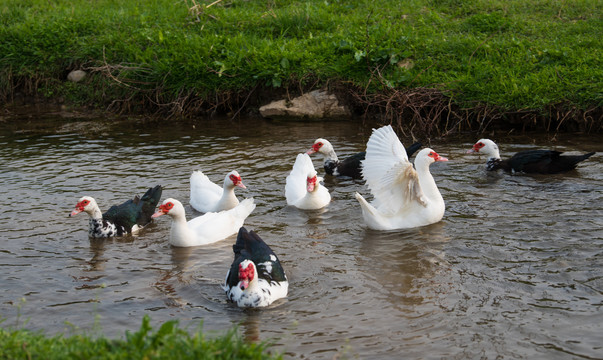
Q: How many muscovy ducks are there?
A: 8